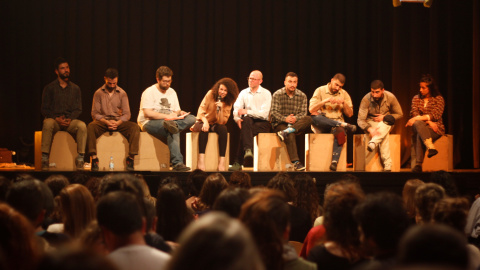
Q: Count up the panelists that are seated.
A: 9